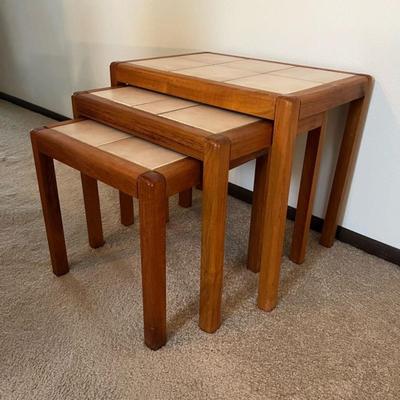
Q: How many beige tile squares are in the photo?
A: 11